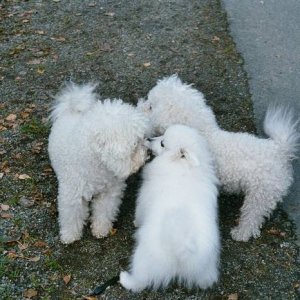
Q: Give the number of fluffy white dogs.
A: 3